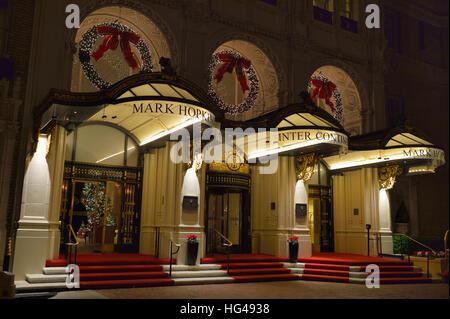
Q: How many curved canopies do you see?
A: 3